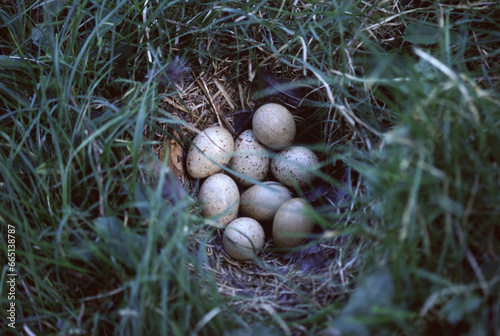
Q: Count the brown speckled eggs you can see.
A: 8